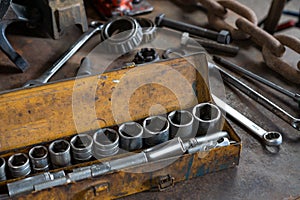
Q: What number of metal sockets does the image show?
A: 10